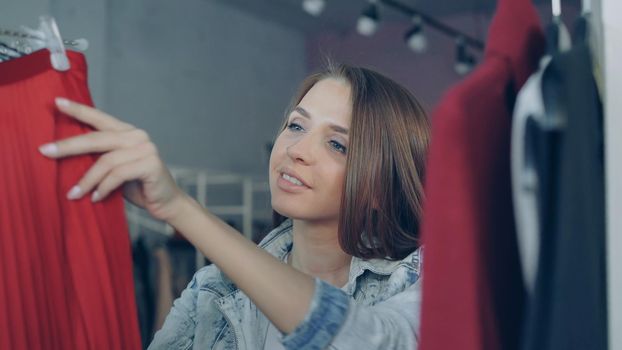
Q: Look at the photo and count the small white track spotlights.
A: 4